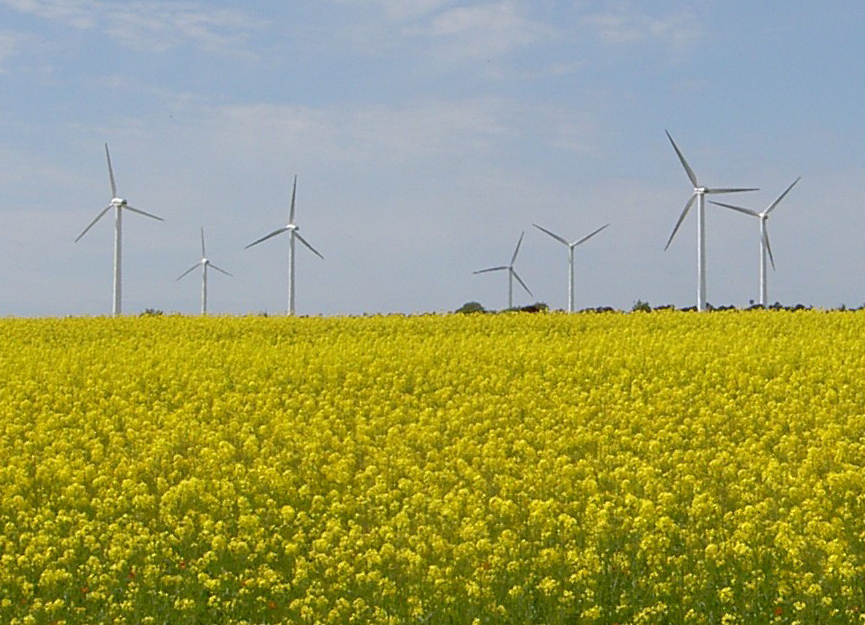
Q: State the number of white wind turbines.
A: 7